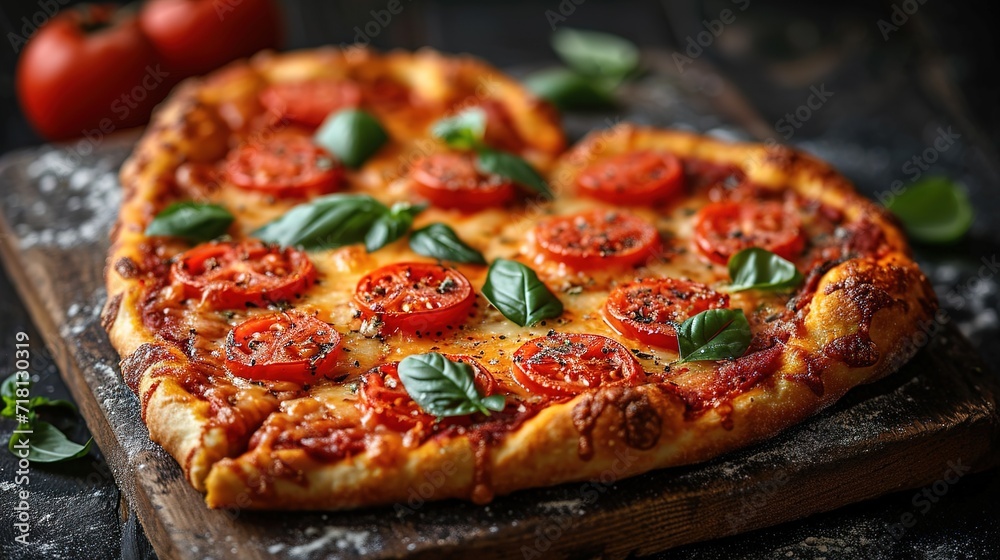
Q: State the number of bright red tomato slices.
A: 12